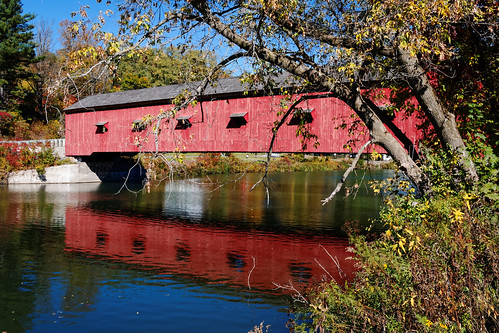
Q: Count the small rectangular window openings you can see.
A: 5